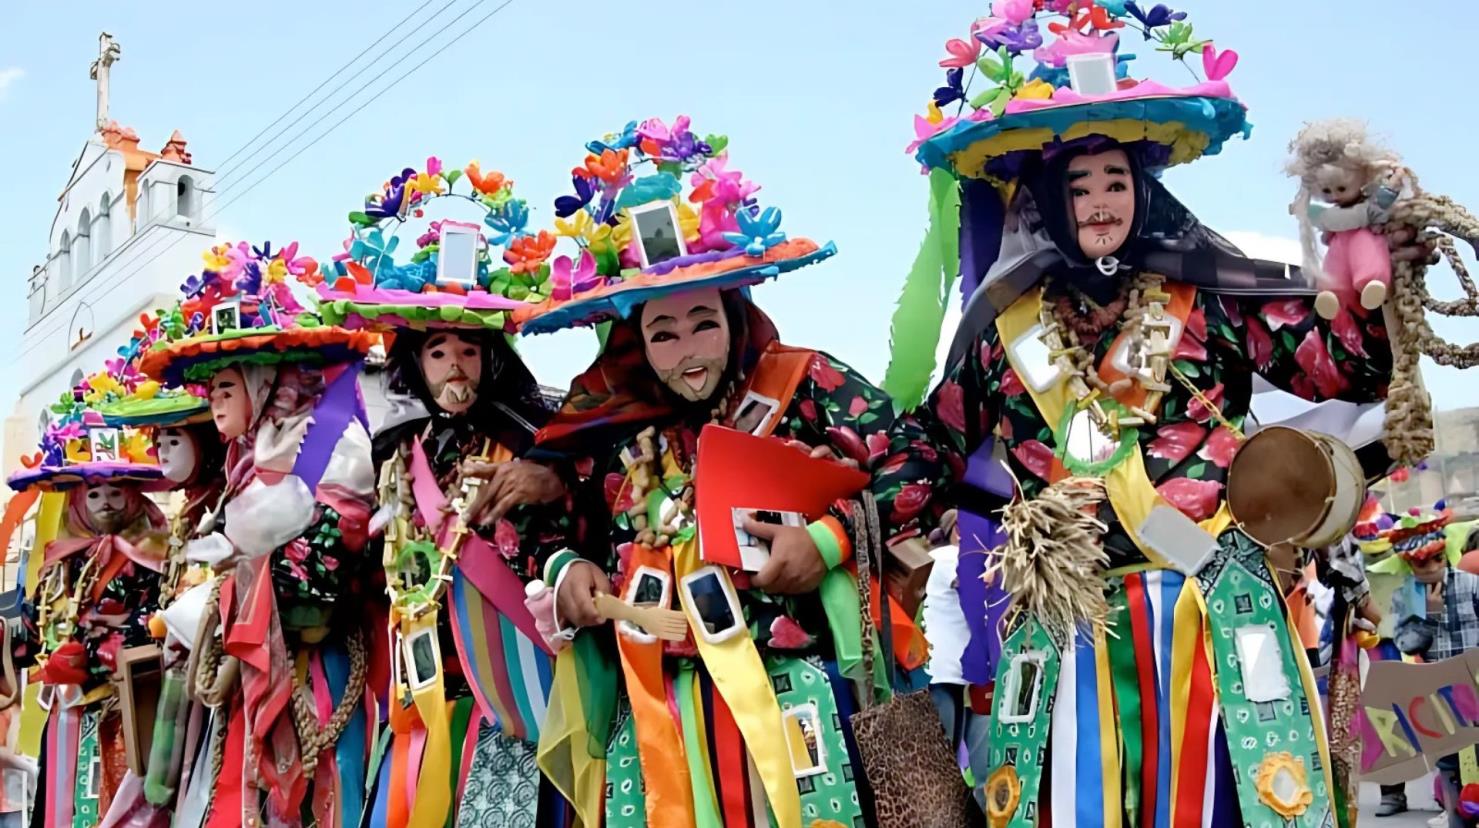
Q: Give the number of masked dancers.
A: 6